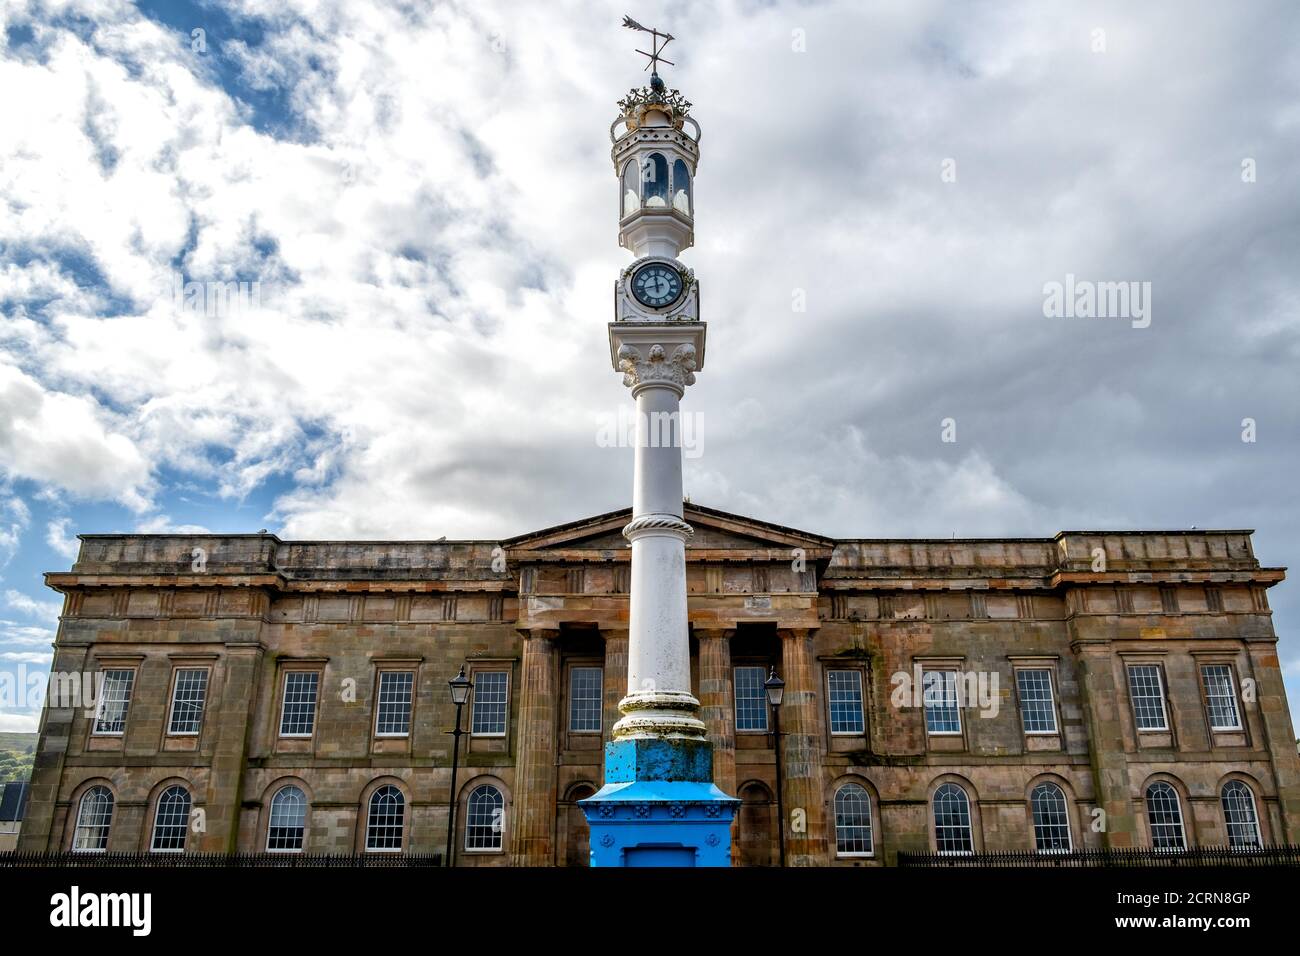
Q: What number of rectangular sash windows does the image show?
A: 12